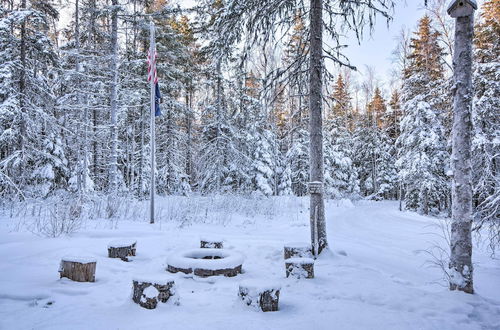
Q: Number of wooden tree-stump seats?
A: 7